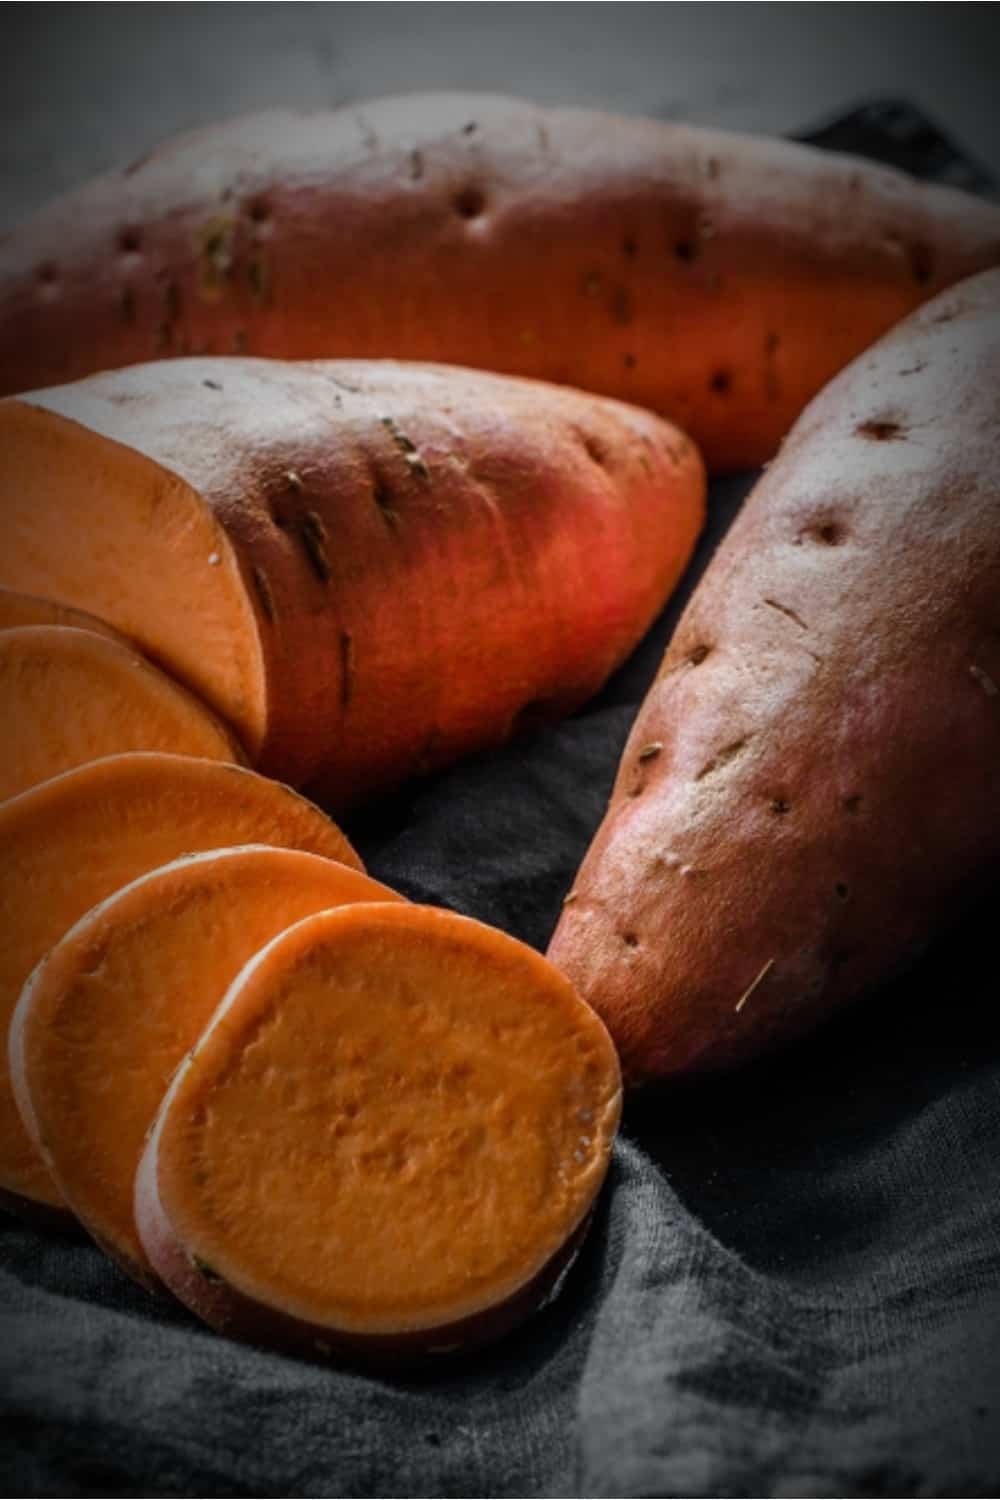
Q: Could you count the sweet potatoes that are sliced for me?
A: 1